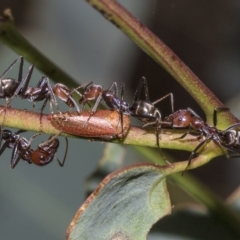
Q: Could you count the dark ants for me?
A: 4